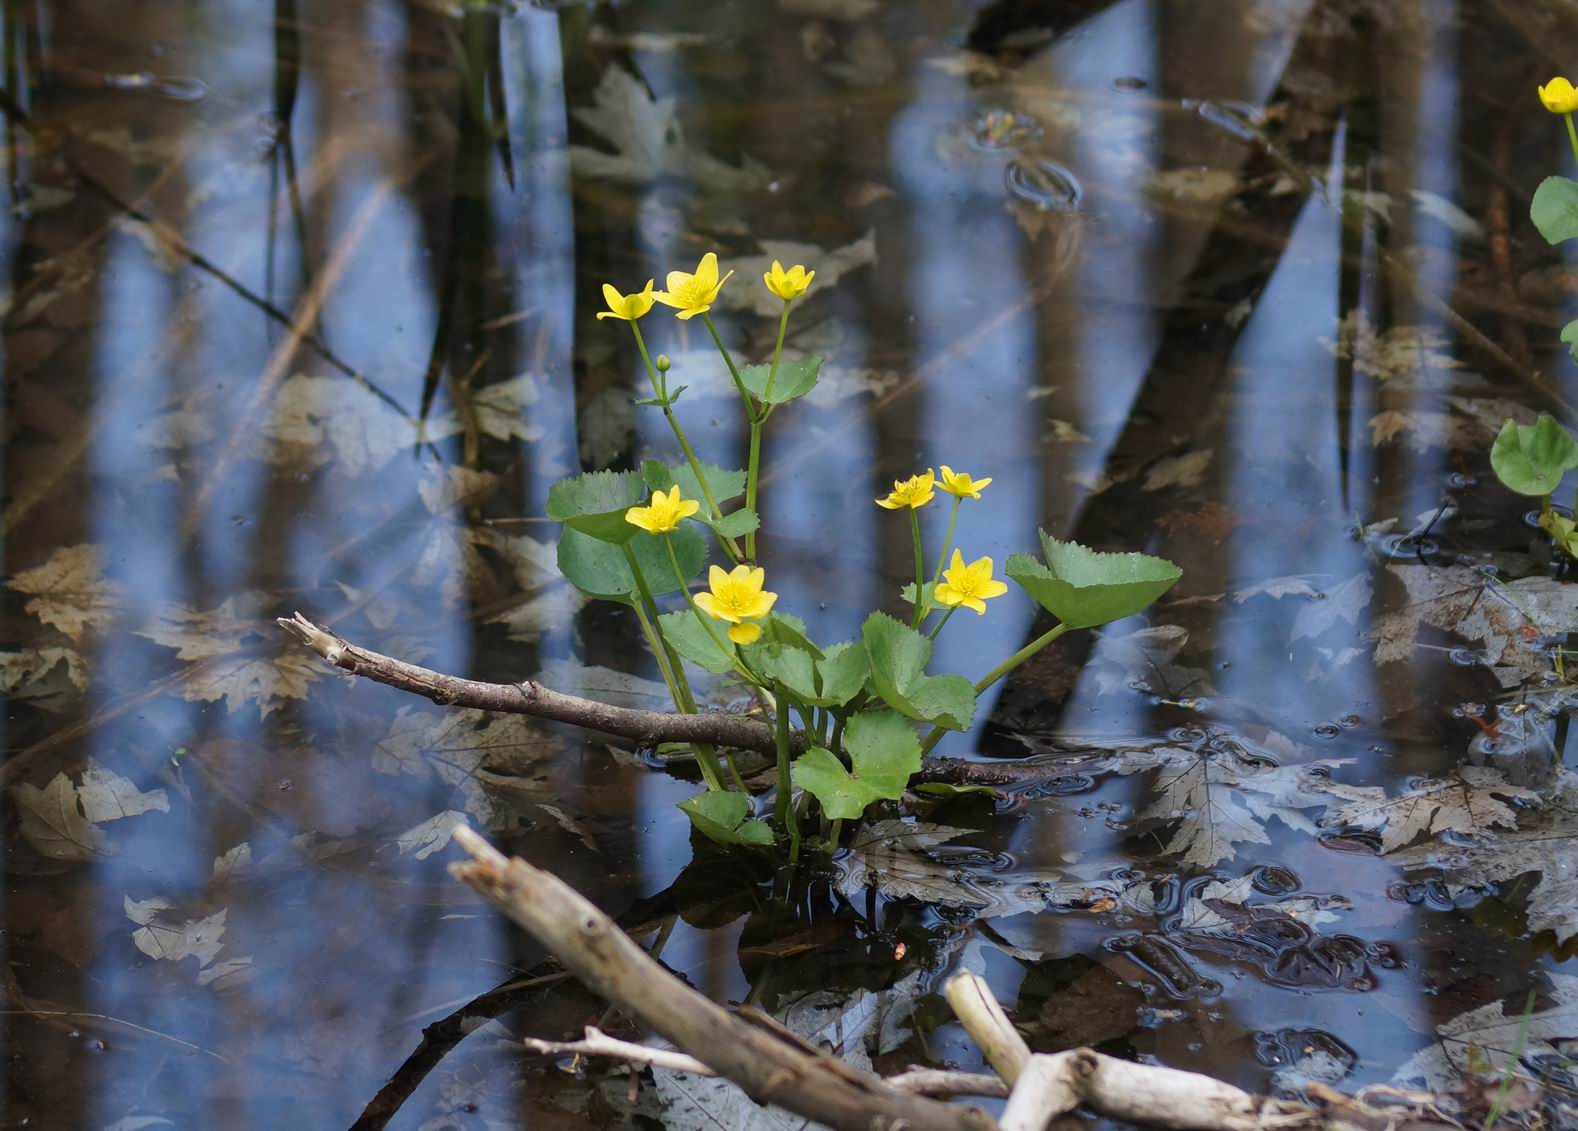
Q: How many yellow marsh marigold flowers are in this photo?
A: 9